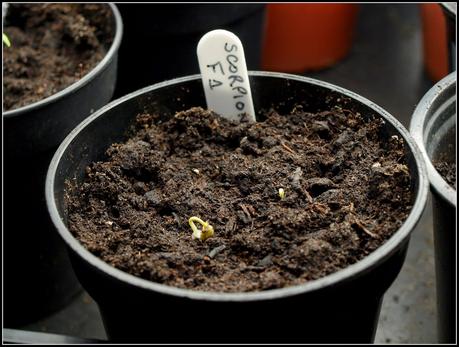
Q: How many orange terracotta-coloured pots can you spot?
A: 2